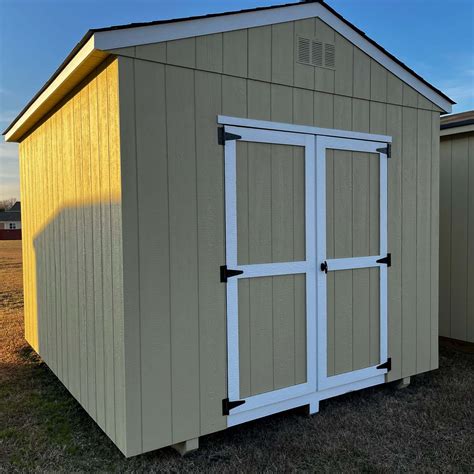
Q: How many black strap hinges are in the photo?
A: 6